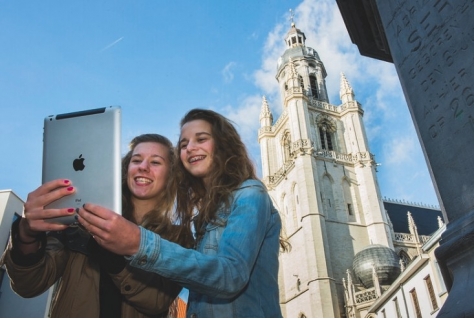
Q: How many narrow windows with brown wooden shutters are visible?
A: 2